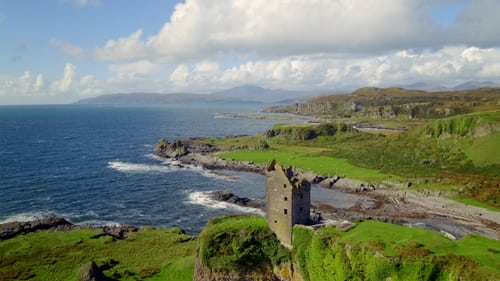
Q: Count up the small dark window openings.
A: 6